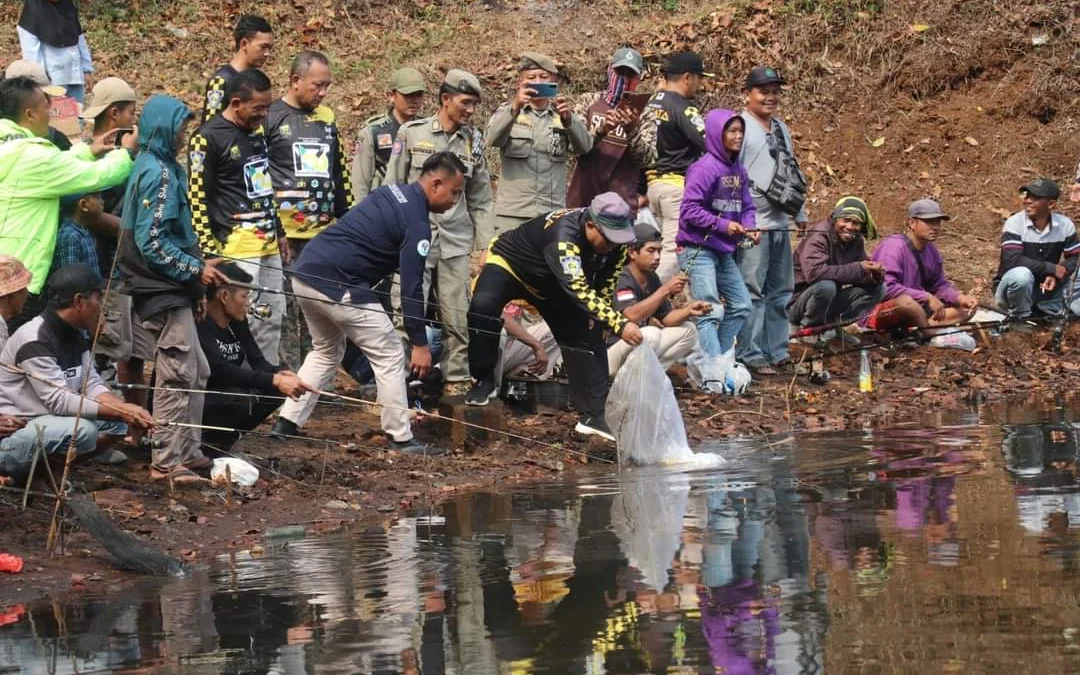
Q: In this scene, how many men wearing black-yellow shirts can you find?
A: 5